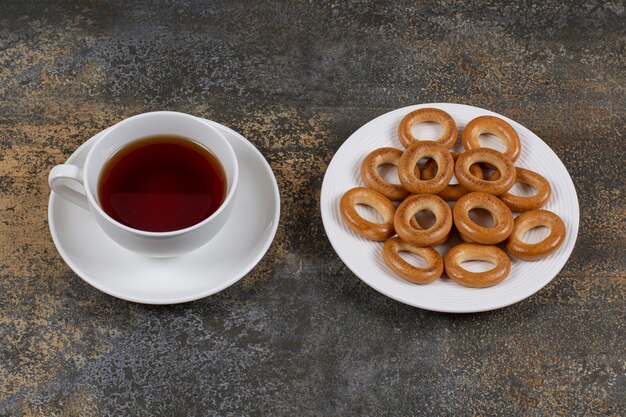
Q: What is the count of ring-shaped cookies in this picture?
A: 13